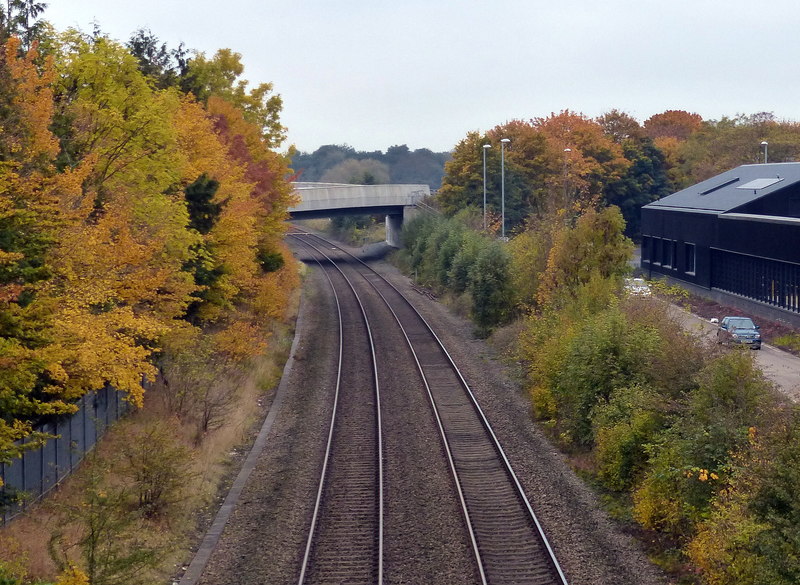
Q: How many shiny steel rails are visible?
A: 4